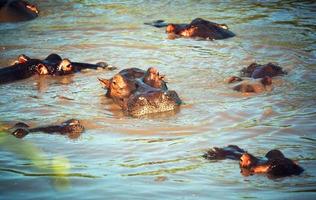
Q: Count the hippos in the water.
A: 7